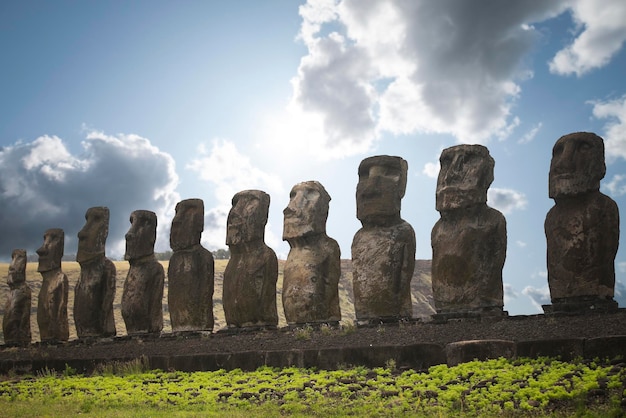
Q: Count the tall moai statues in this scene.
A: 10